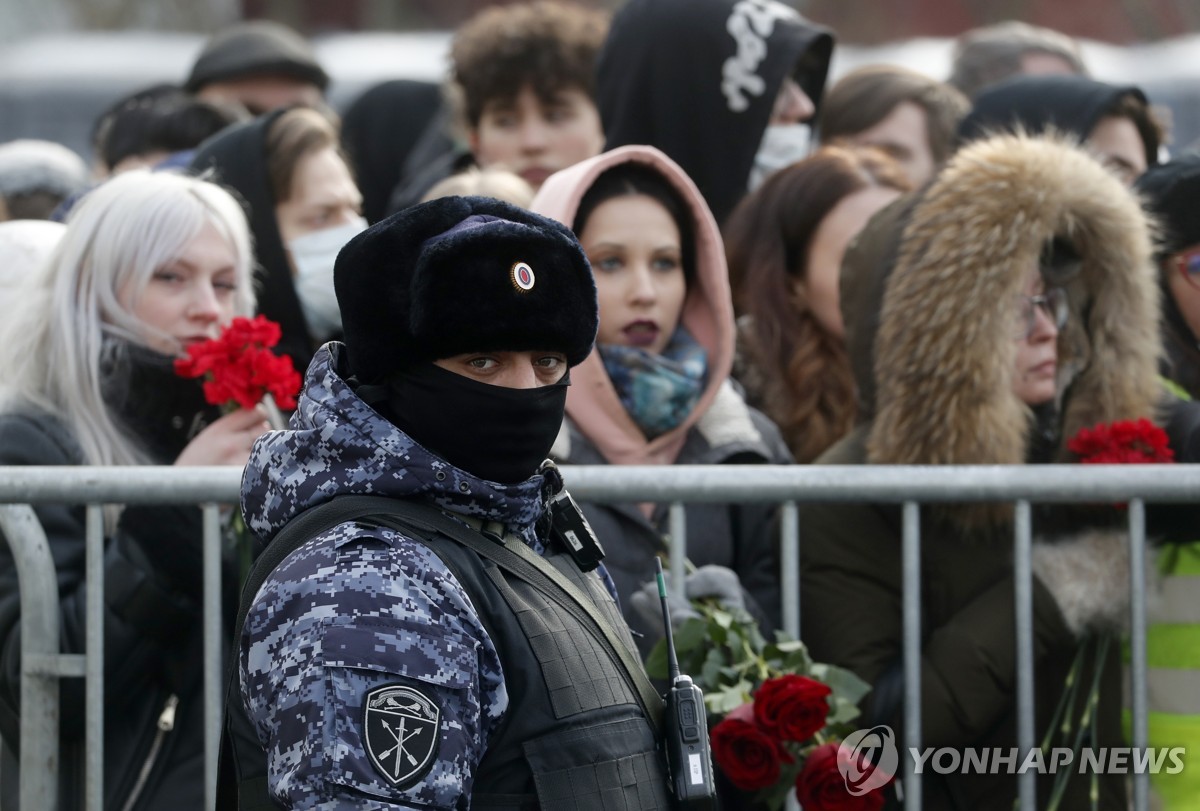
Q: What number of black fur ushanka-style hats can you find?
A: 1